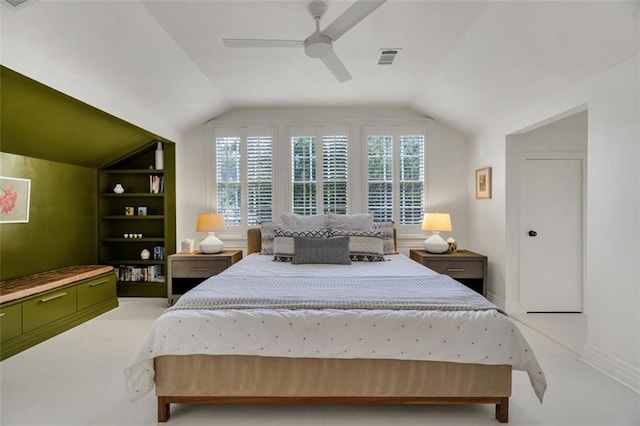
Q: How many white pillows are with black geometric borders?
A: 2